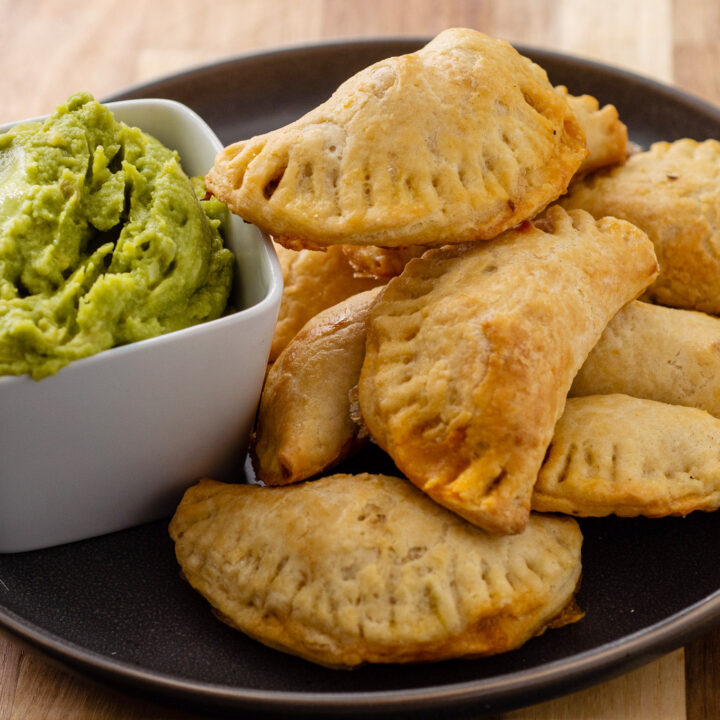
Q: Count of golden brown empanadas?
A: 9